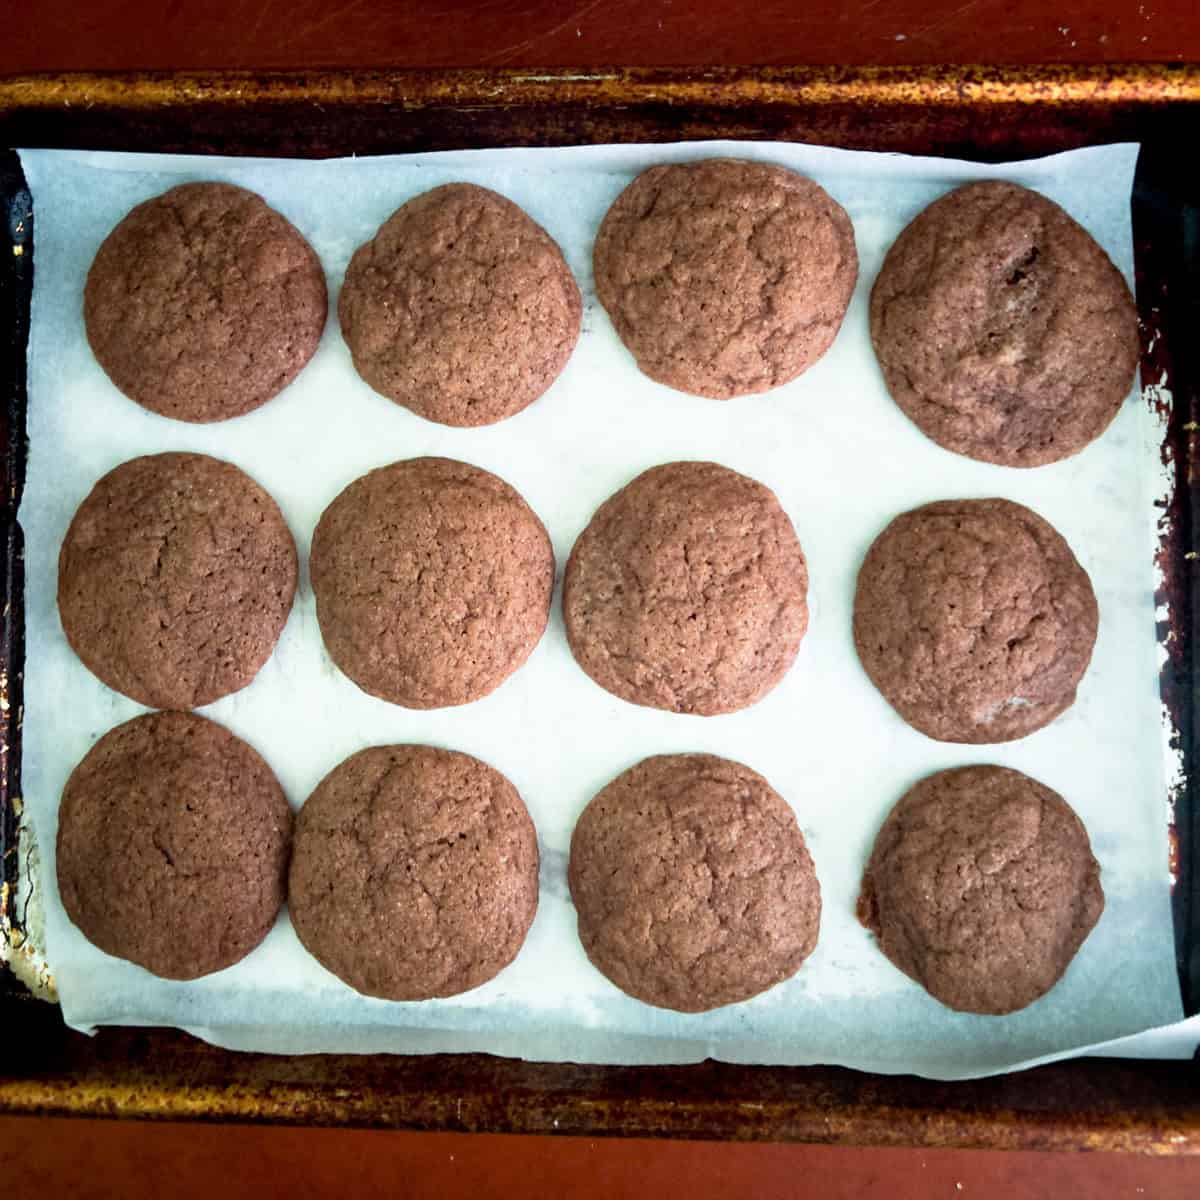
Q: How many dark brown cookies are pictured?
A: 12